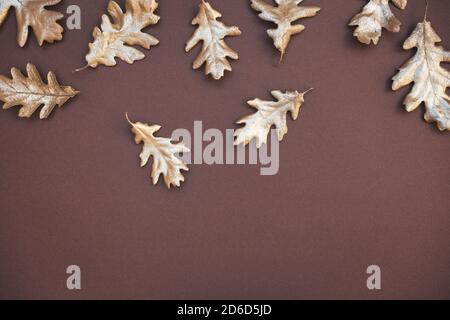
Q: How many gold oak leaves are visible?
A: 9